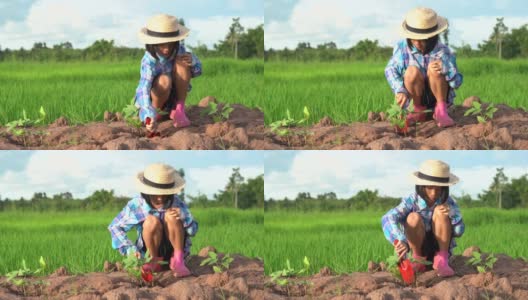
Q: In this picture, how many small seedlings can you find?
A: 12